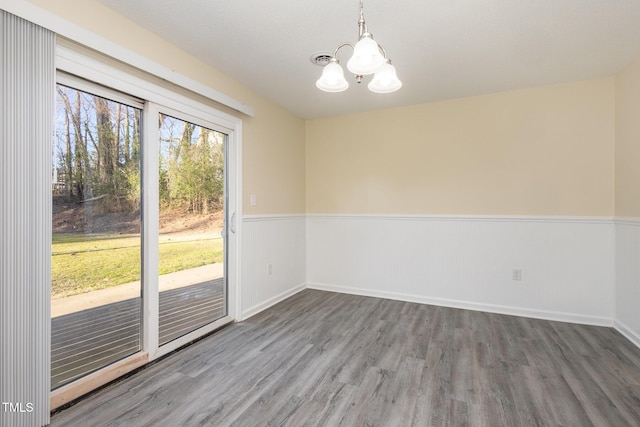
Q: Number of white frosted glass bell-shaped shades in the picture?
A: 3